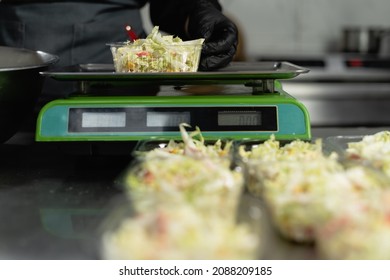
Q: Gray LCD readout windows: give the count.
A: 3